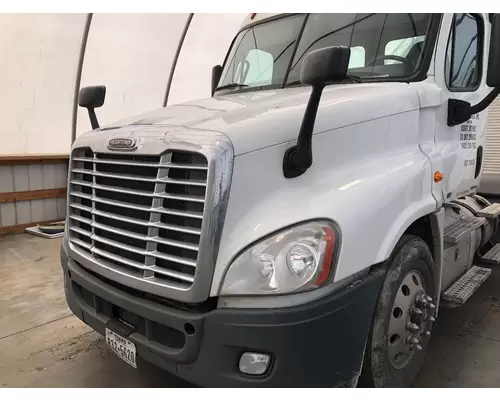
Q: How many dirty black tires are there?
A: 1